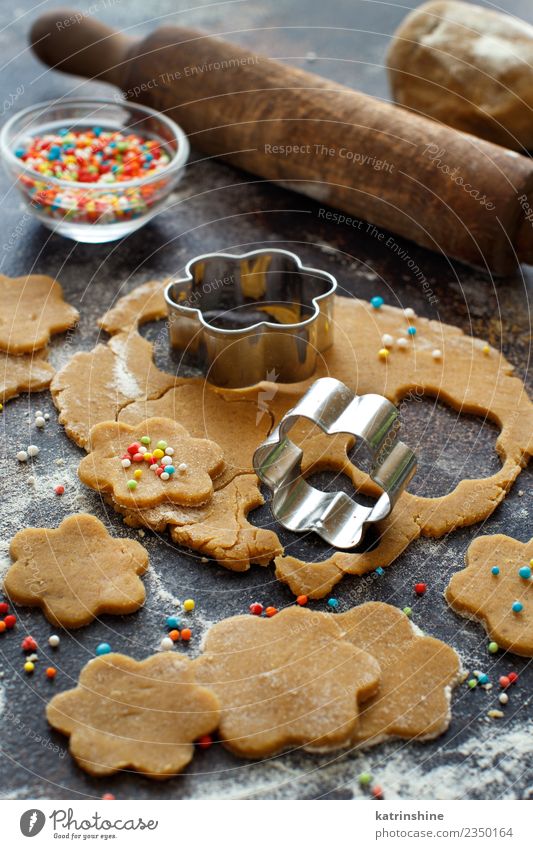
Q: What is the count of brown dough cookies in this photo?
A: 8